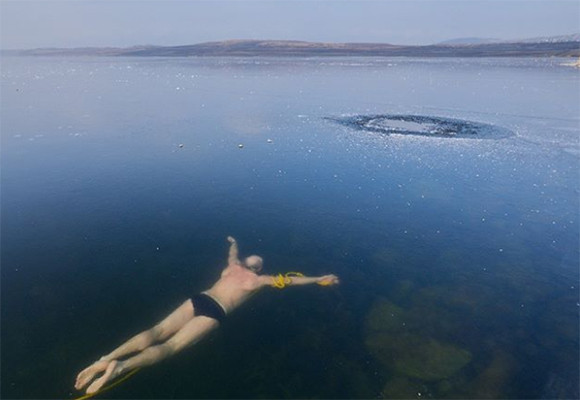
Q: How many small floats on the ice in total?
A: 3